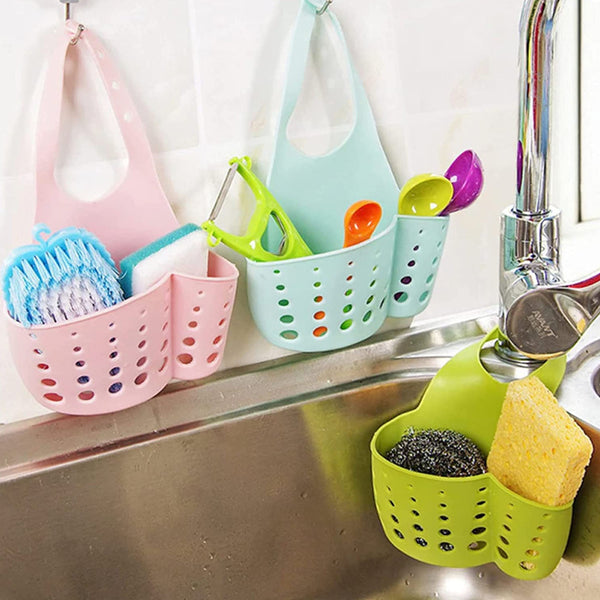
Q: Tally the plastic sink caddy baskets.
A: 3